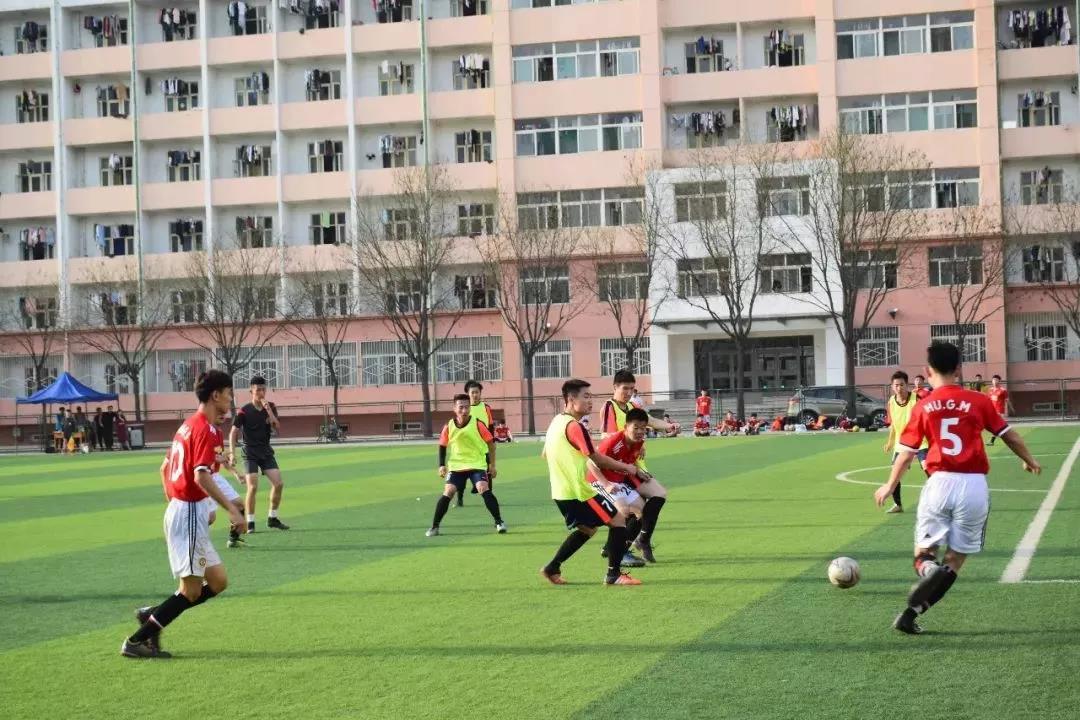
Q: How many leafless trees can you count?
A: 11